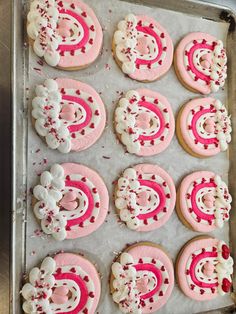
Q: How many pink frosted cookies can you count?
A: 12